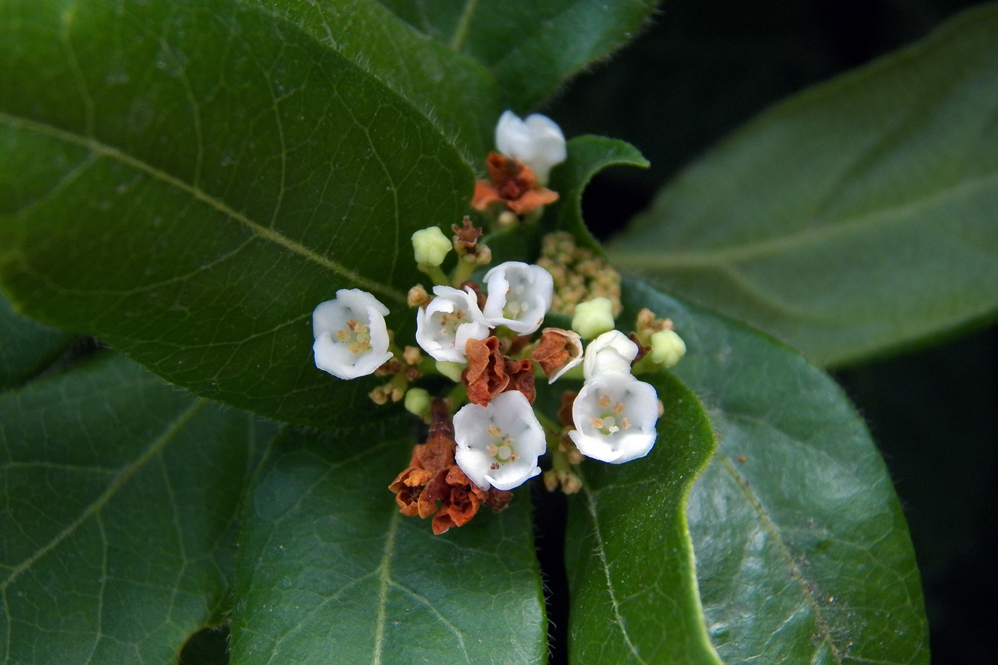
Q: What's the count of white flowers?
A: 7